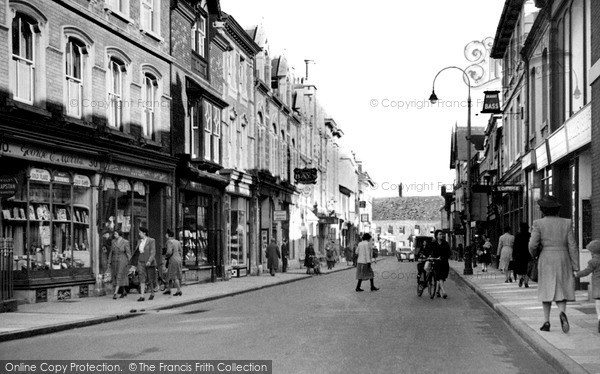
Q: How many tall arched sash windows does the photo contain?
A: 4